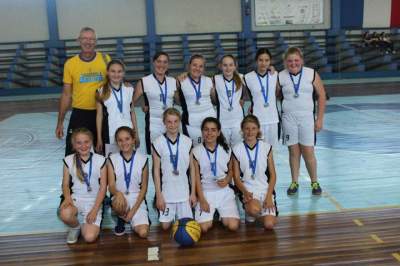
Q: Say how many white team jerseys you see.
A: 11